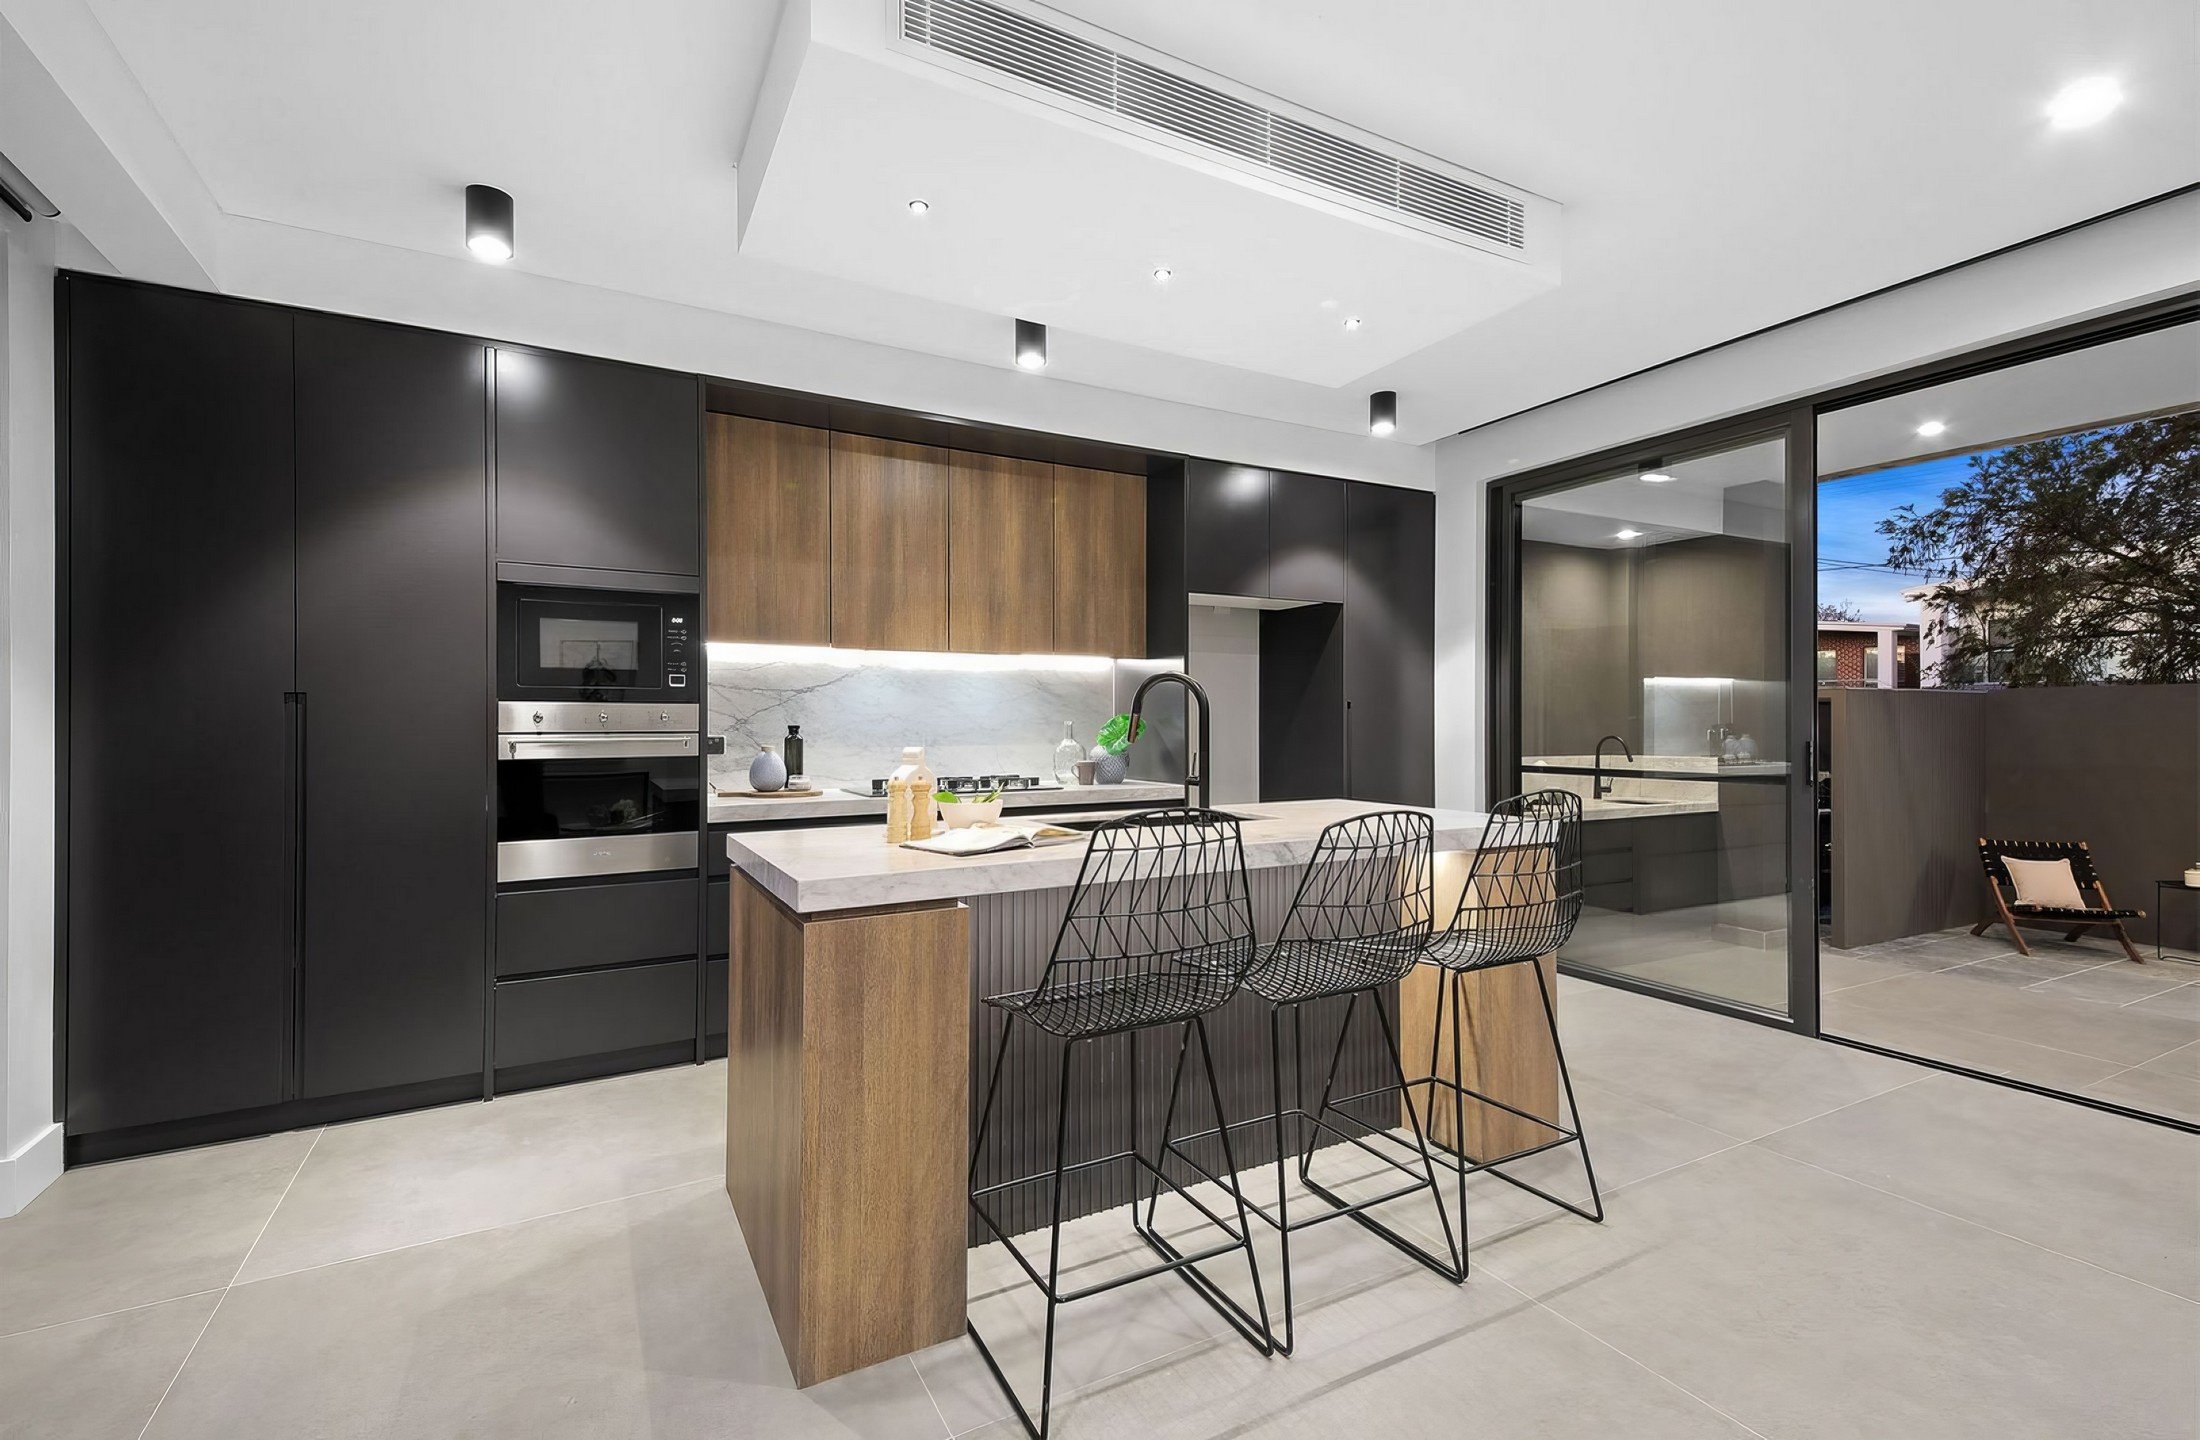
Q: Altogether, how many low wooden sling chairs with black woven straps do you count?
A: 1